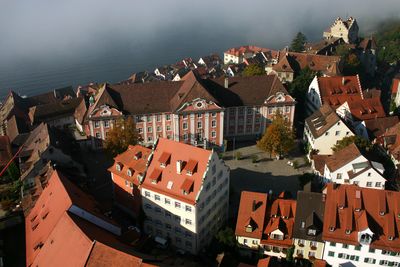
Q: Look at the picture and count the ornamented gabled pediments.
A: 3